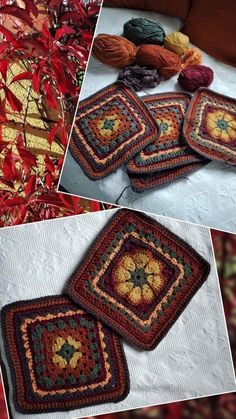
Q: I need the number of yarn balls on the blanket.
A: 7